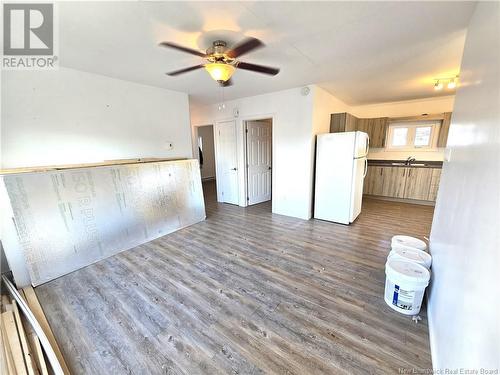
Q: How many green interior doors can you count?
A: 0